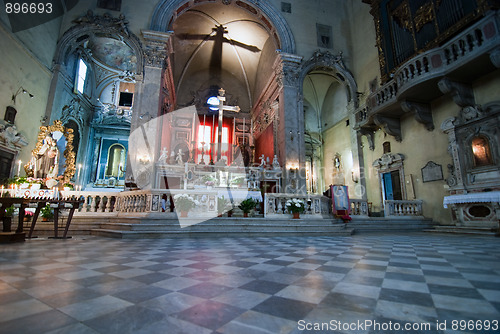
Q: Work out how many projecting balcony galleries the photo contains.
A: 1